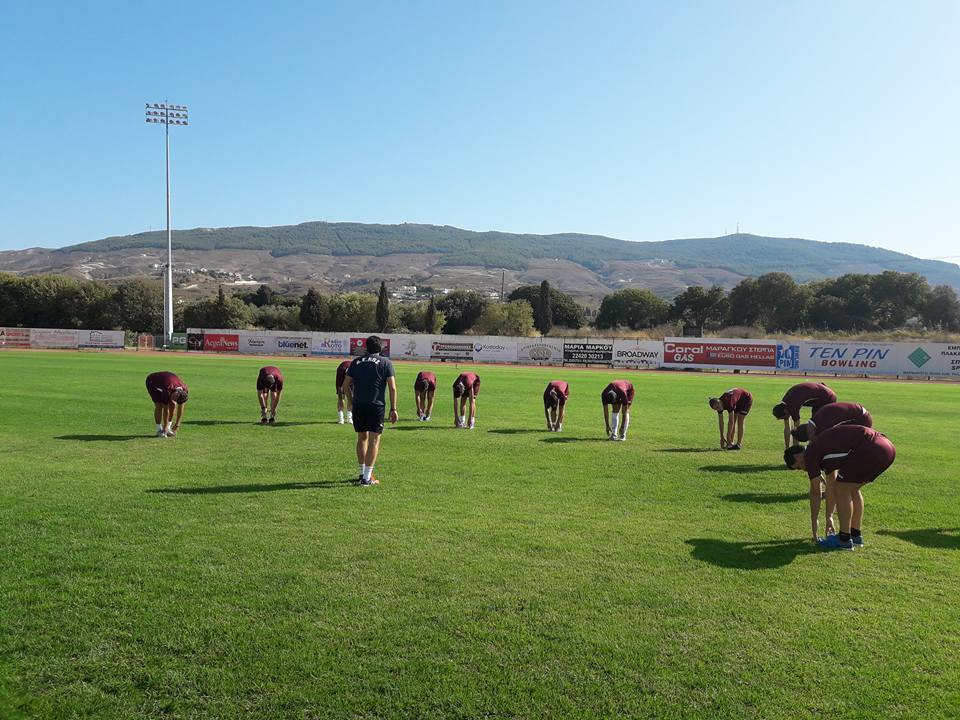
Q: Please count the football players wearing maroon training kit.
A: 11